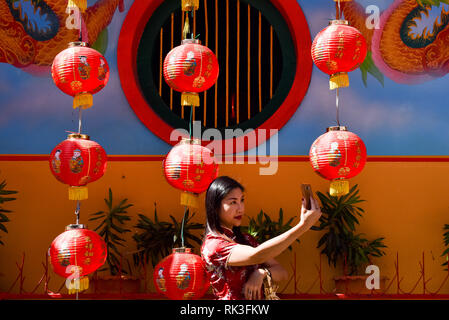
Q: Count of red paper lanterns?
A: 8